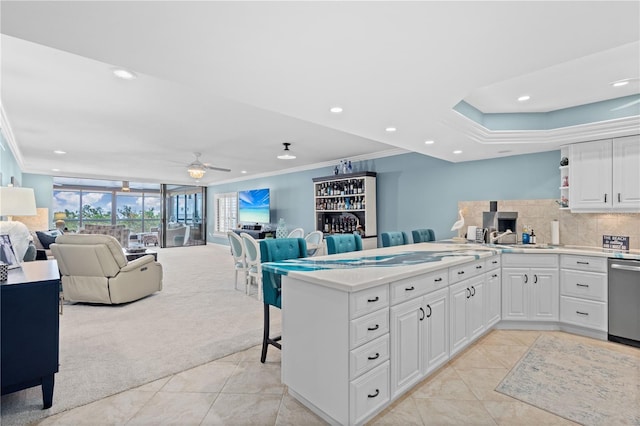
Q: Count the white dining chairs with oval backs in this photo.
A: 4